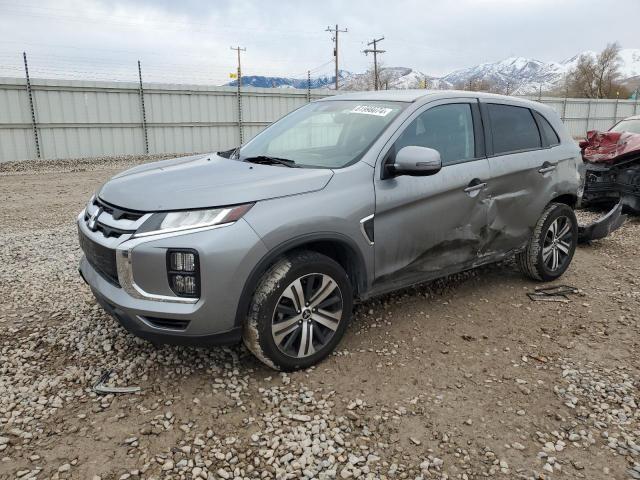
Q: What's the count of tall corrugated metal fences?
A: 1